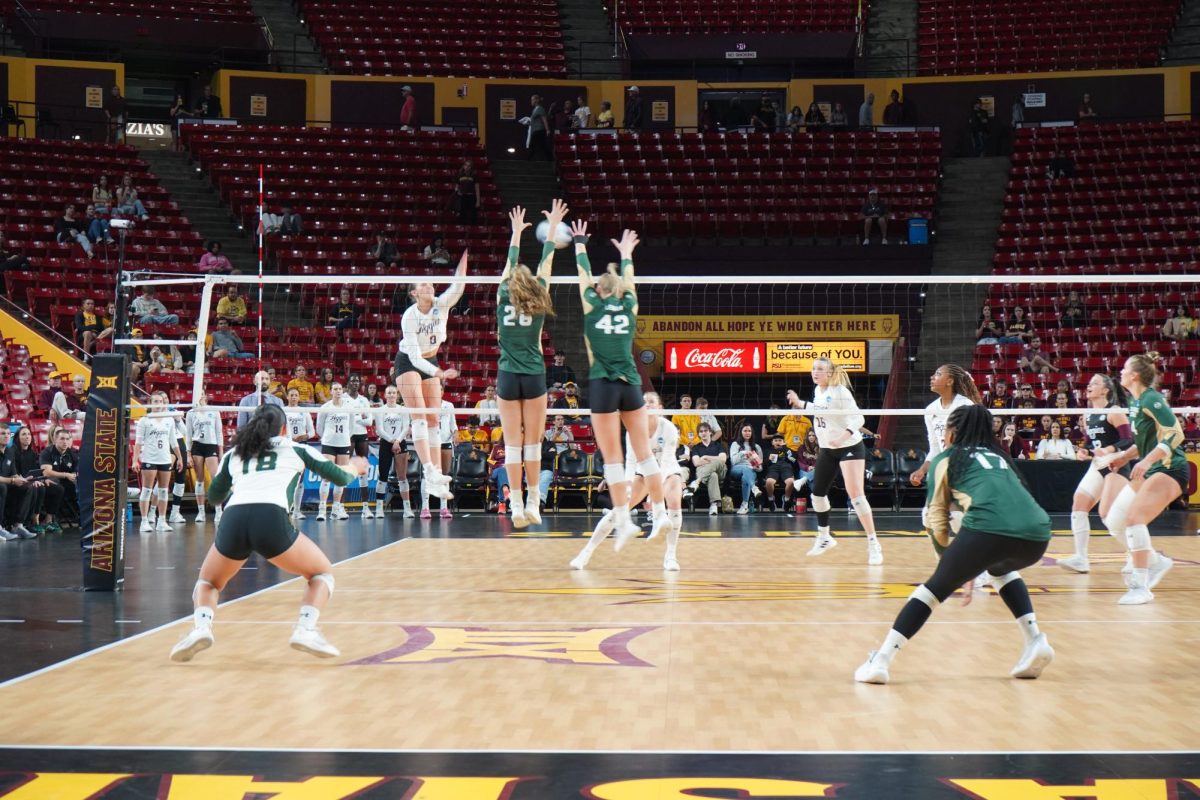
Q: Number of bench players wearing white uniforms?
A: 8